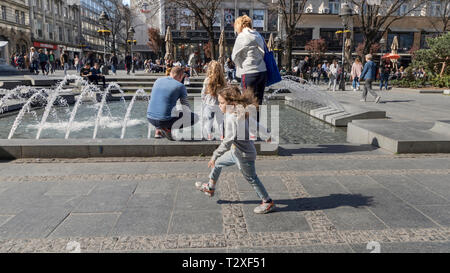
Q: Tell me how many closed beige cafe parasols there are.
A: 5